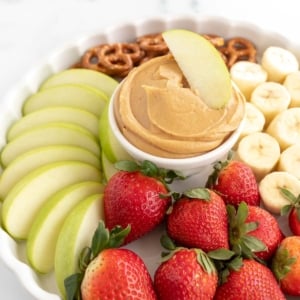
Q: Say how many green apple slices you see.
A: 11